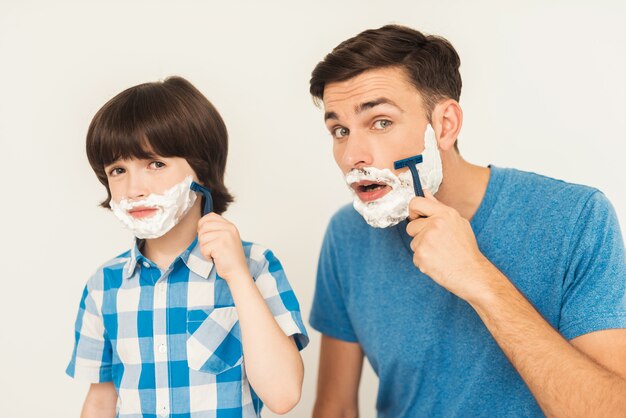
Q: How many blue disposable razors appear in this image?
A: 2